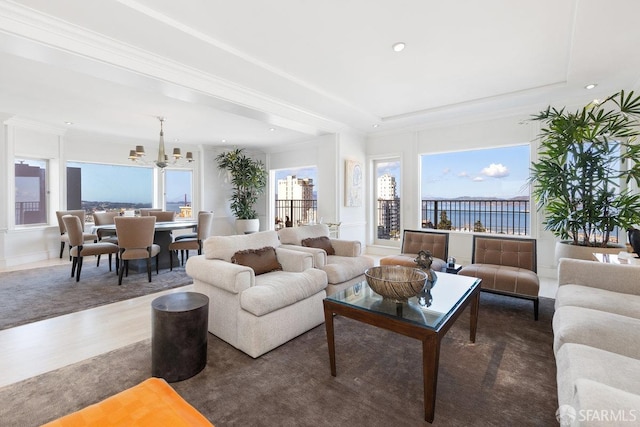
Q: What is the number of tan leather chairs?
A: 2